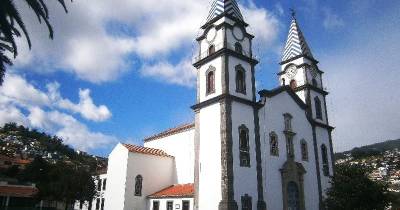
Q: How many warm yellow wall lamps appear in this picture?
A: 0